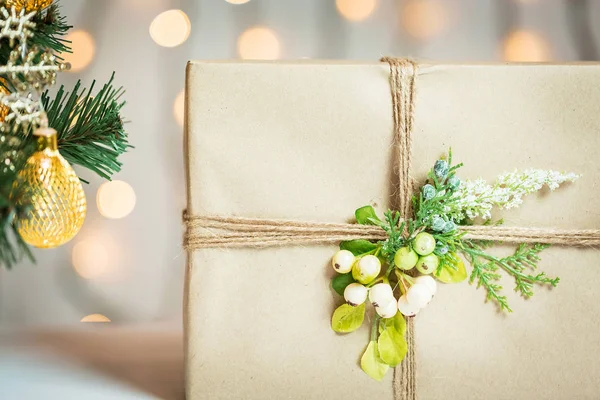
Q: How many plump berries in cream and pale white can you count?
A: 8